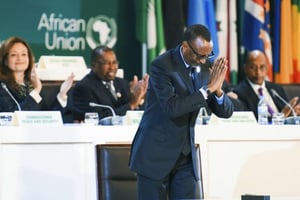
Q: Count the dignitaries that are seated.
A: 3